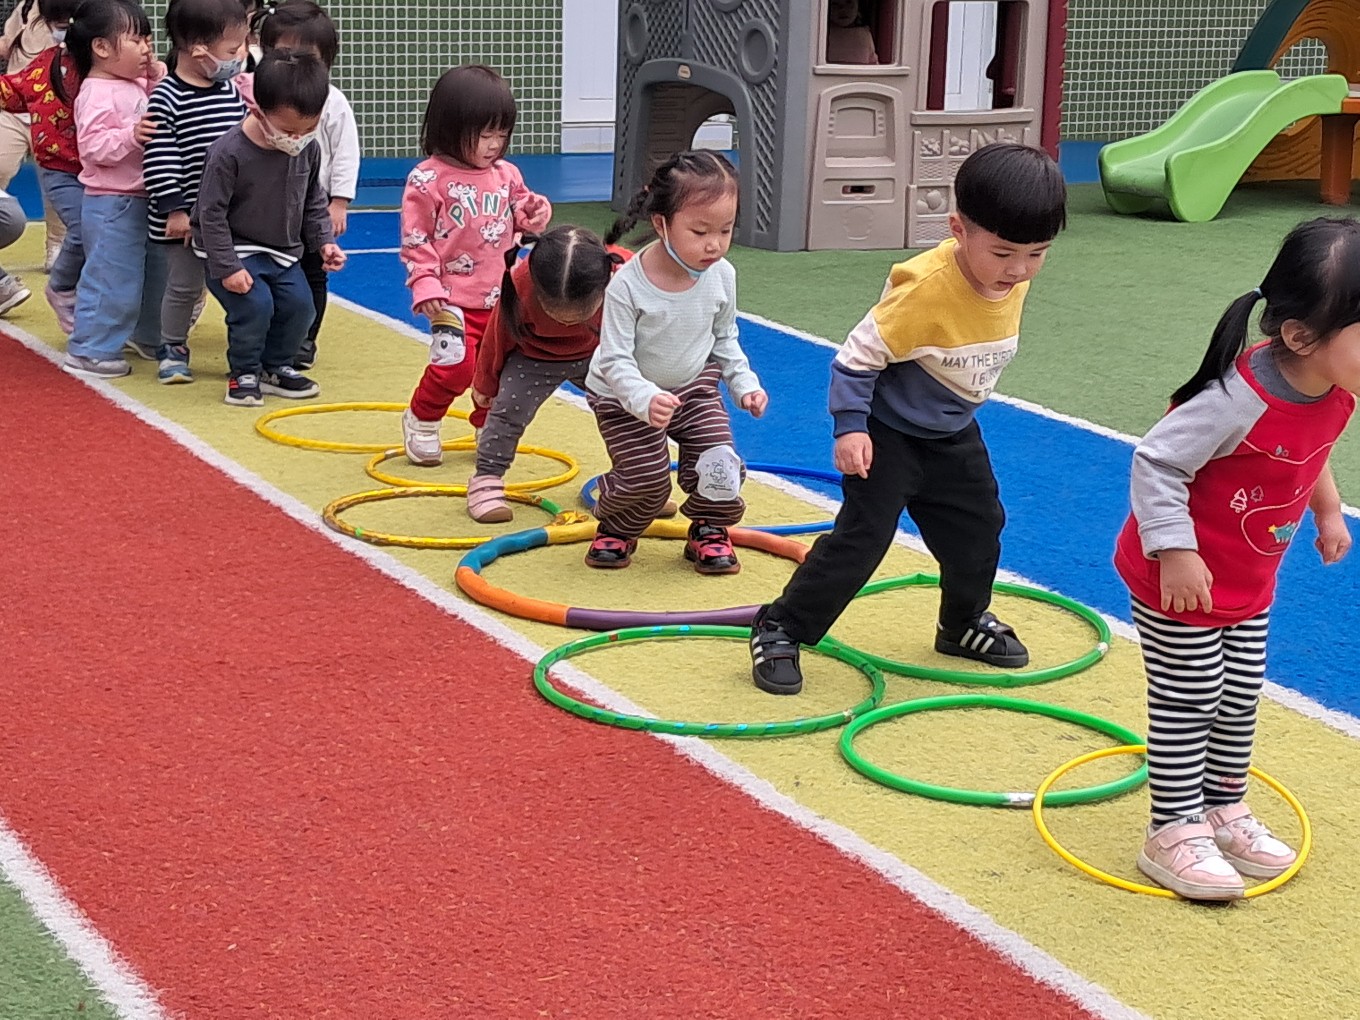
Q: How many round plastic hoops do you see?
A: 9